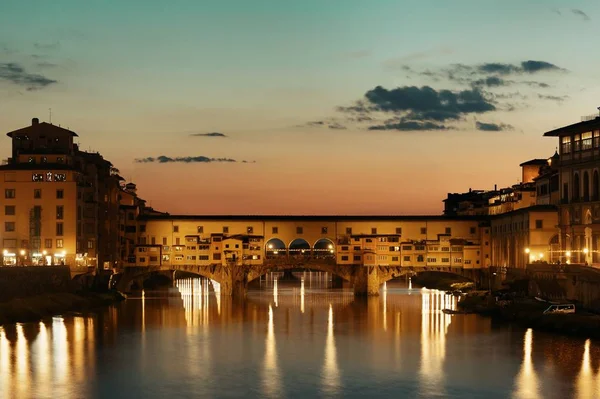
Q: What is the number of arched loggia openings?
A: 3